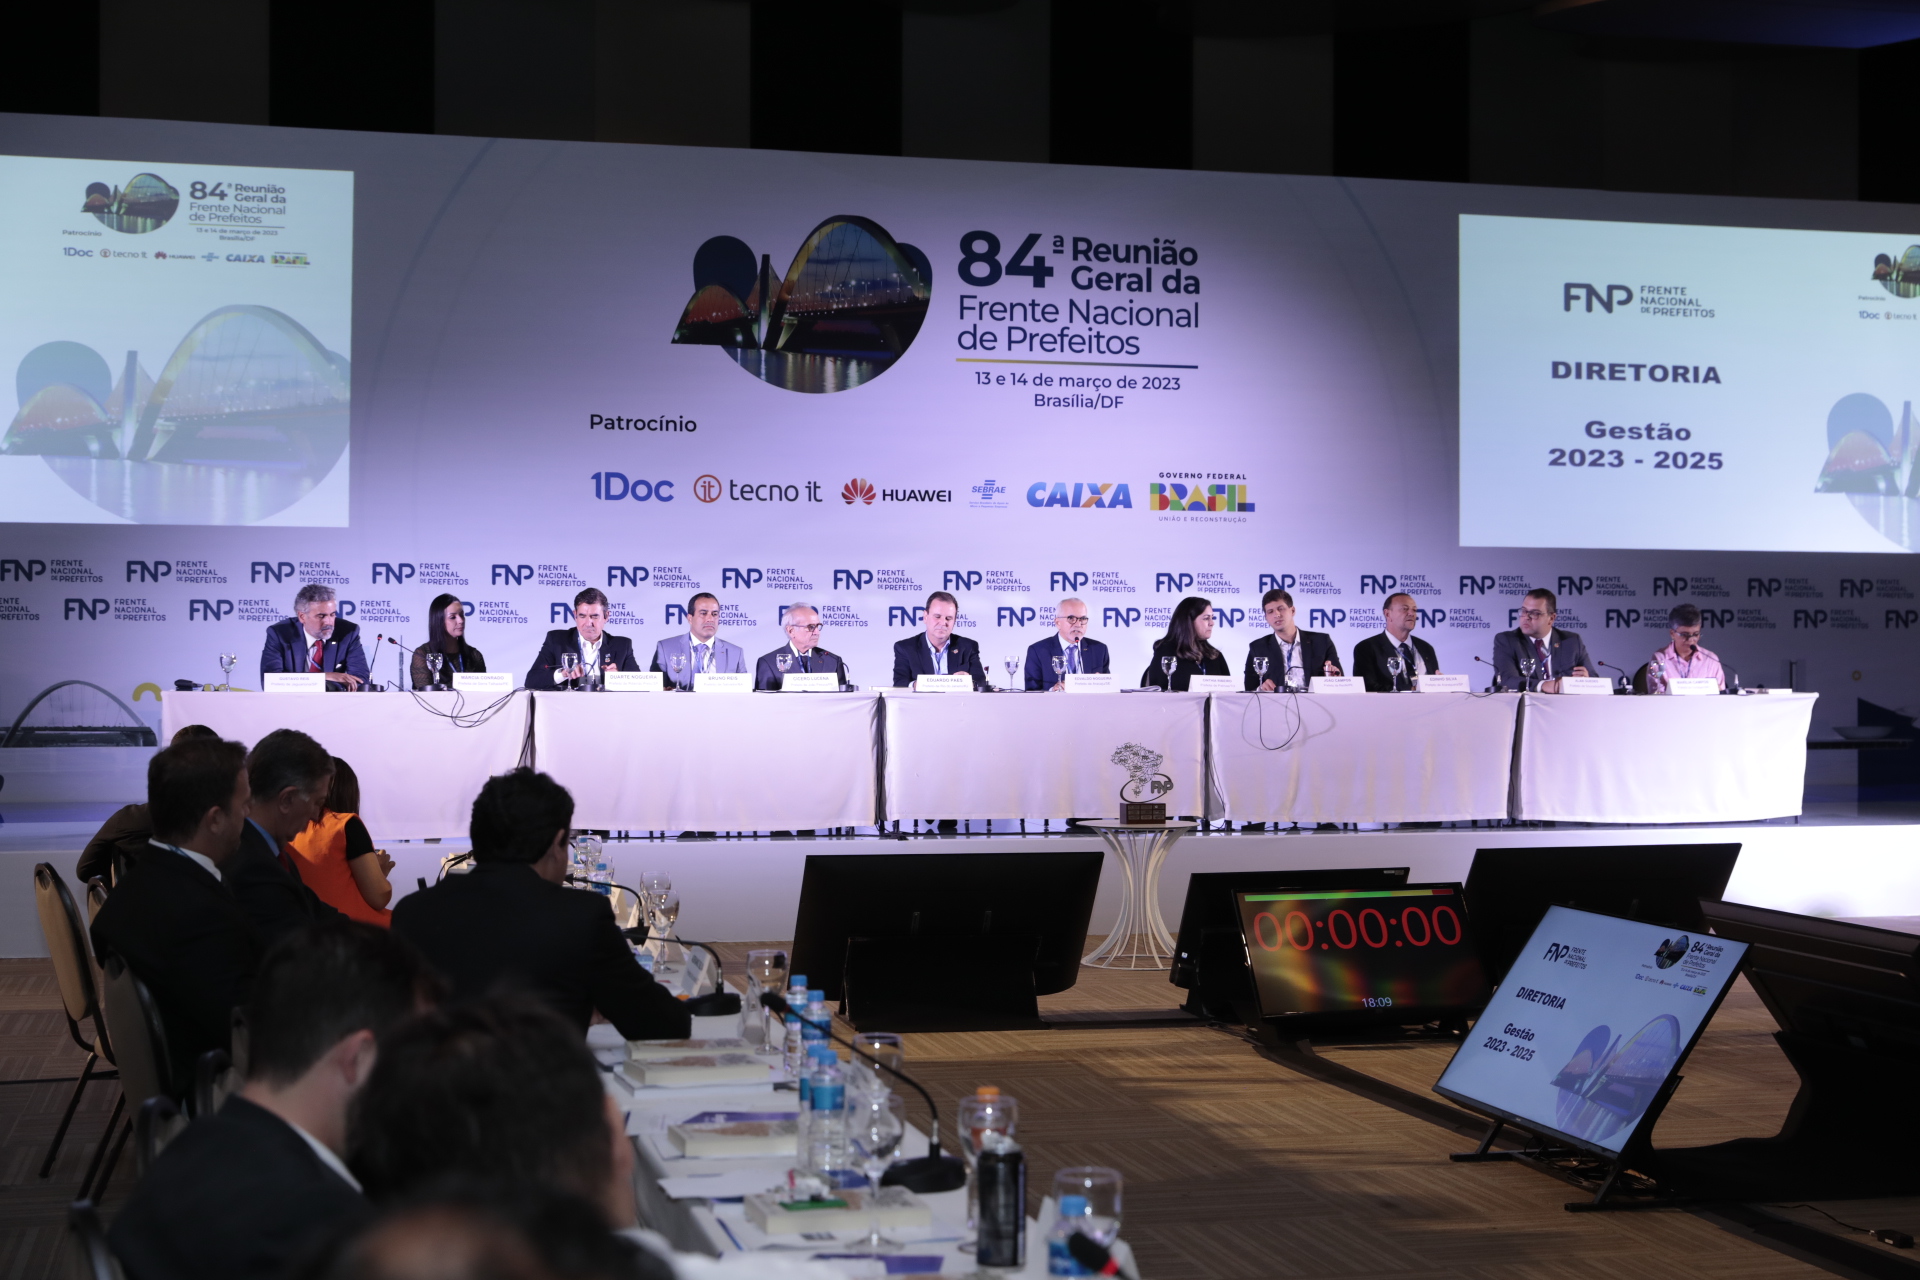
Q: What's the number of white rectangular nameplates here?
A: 12